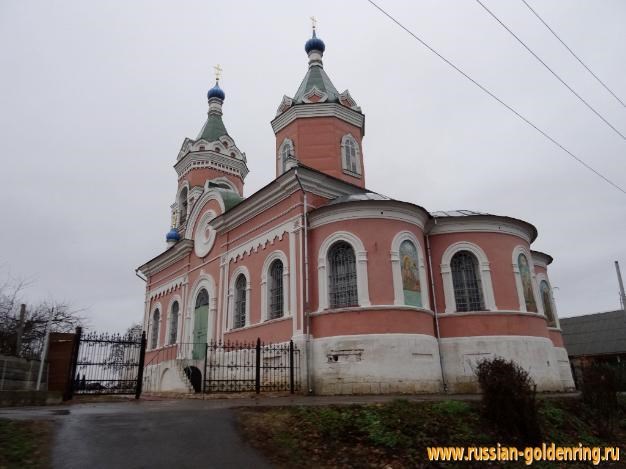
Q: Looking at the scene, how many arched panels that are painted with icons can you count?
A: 3